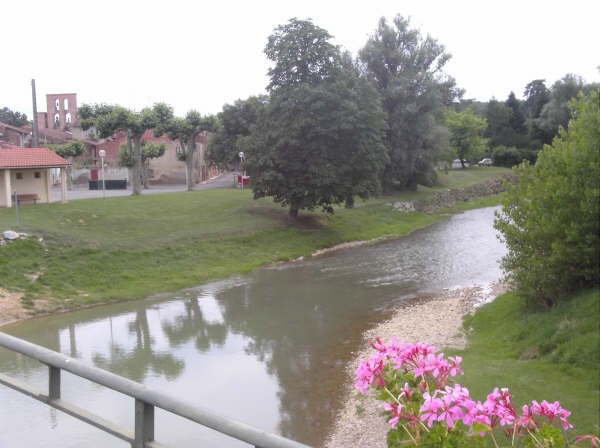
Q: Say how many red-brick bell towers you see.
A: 1